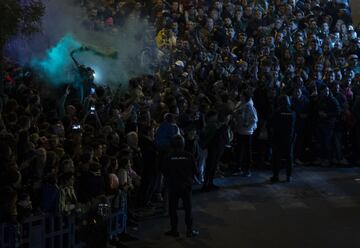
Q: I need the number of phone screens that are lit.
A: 3